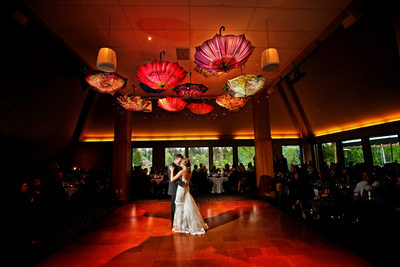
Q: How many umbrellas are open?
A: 11